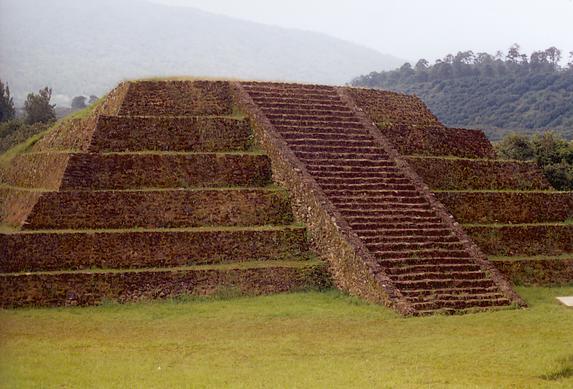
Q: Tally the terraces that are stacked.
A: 6